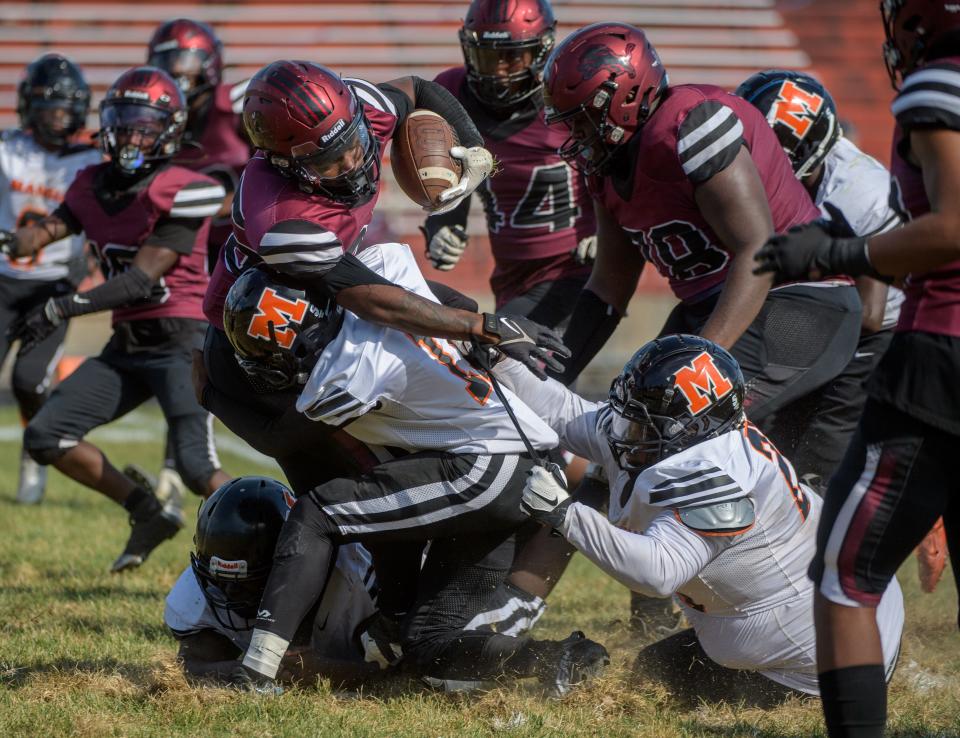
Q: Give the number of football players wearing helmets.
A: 11